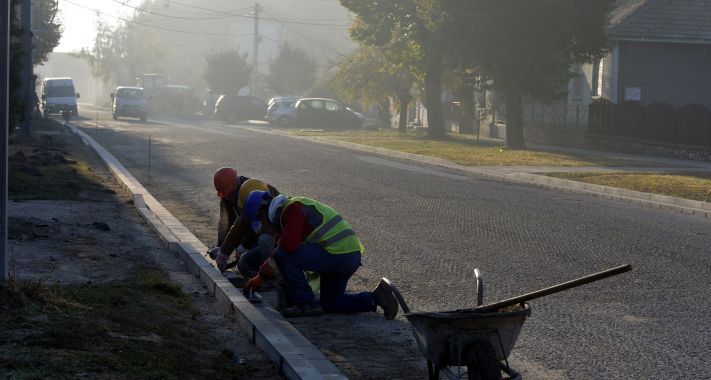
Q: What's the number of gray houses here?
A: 1